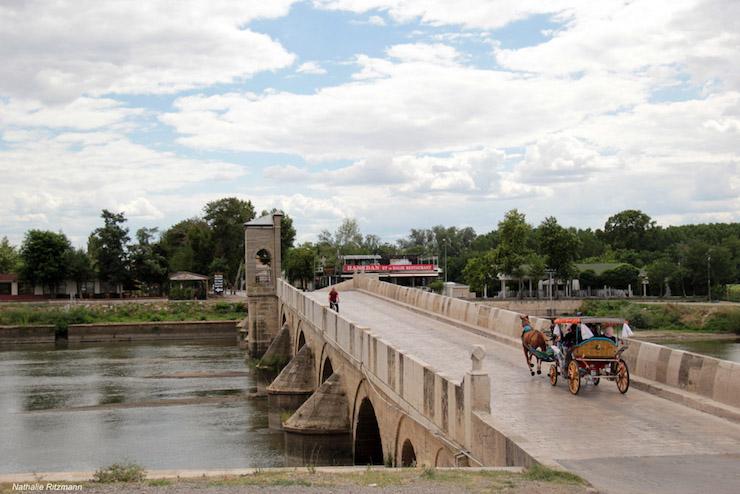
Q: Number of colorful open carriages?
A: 1